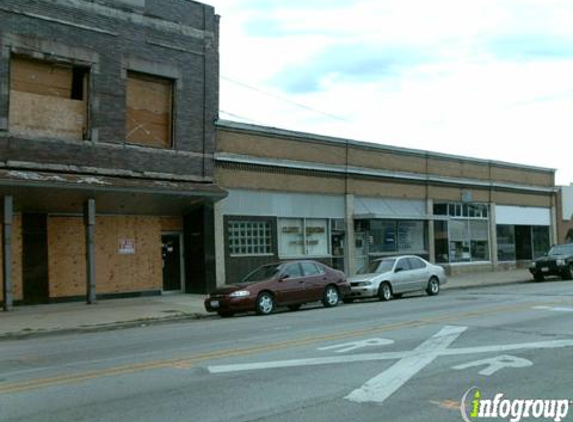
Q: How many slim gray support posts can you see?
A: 2